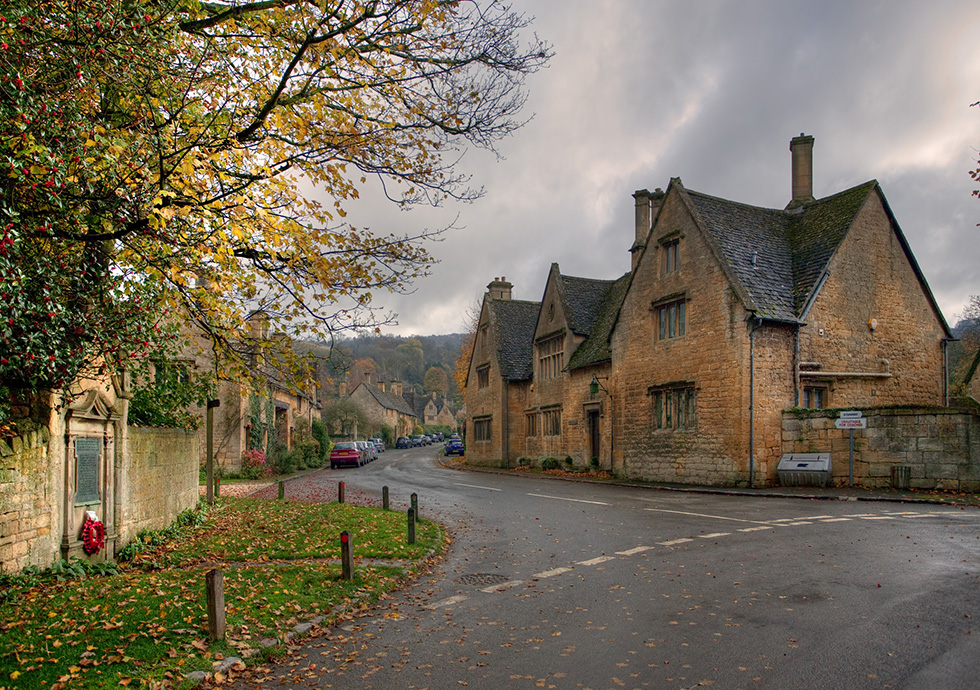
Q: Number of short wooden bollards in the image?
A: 8